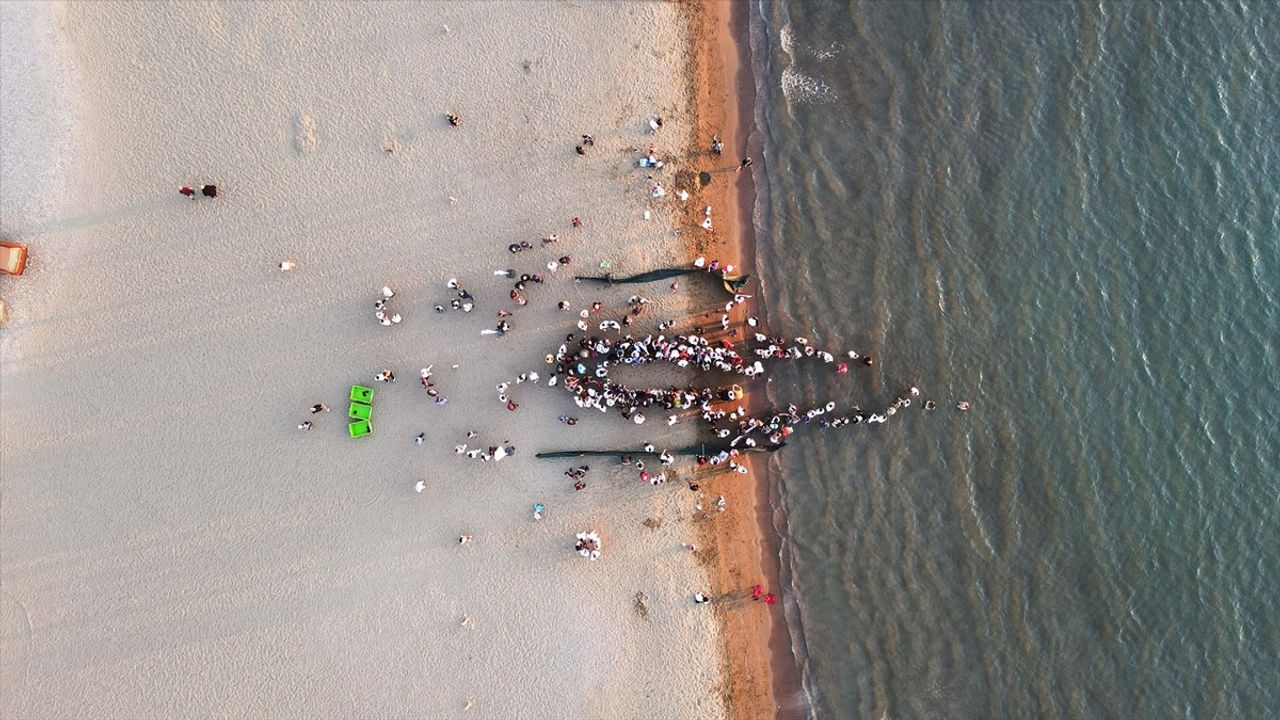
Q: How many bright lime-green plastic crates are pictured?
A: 3